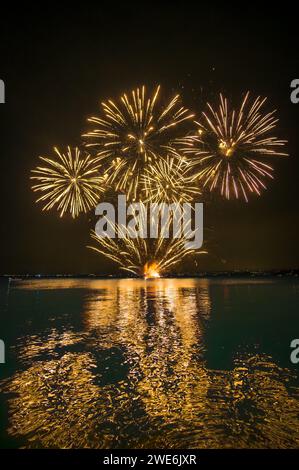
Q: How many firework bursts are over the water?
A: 5